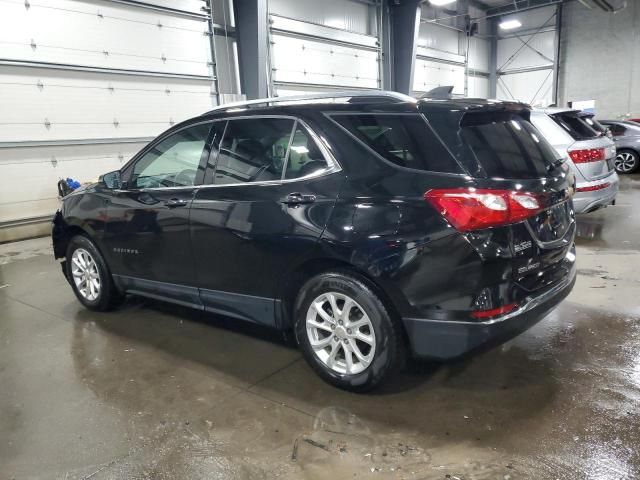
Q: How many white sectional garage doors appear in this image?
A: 3